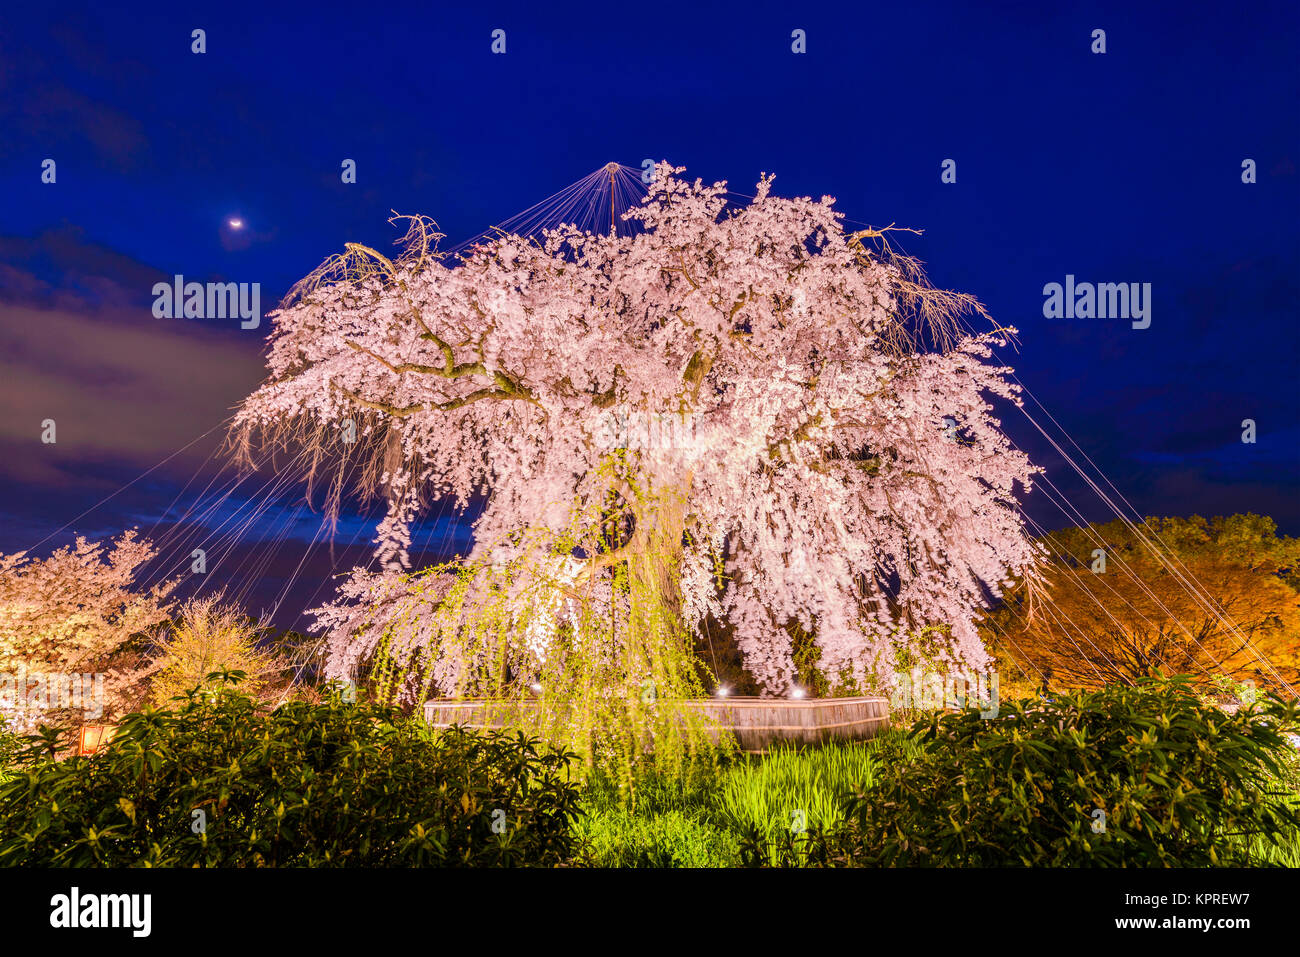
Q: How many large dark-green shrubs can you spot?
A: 2